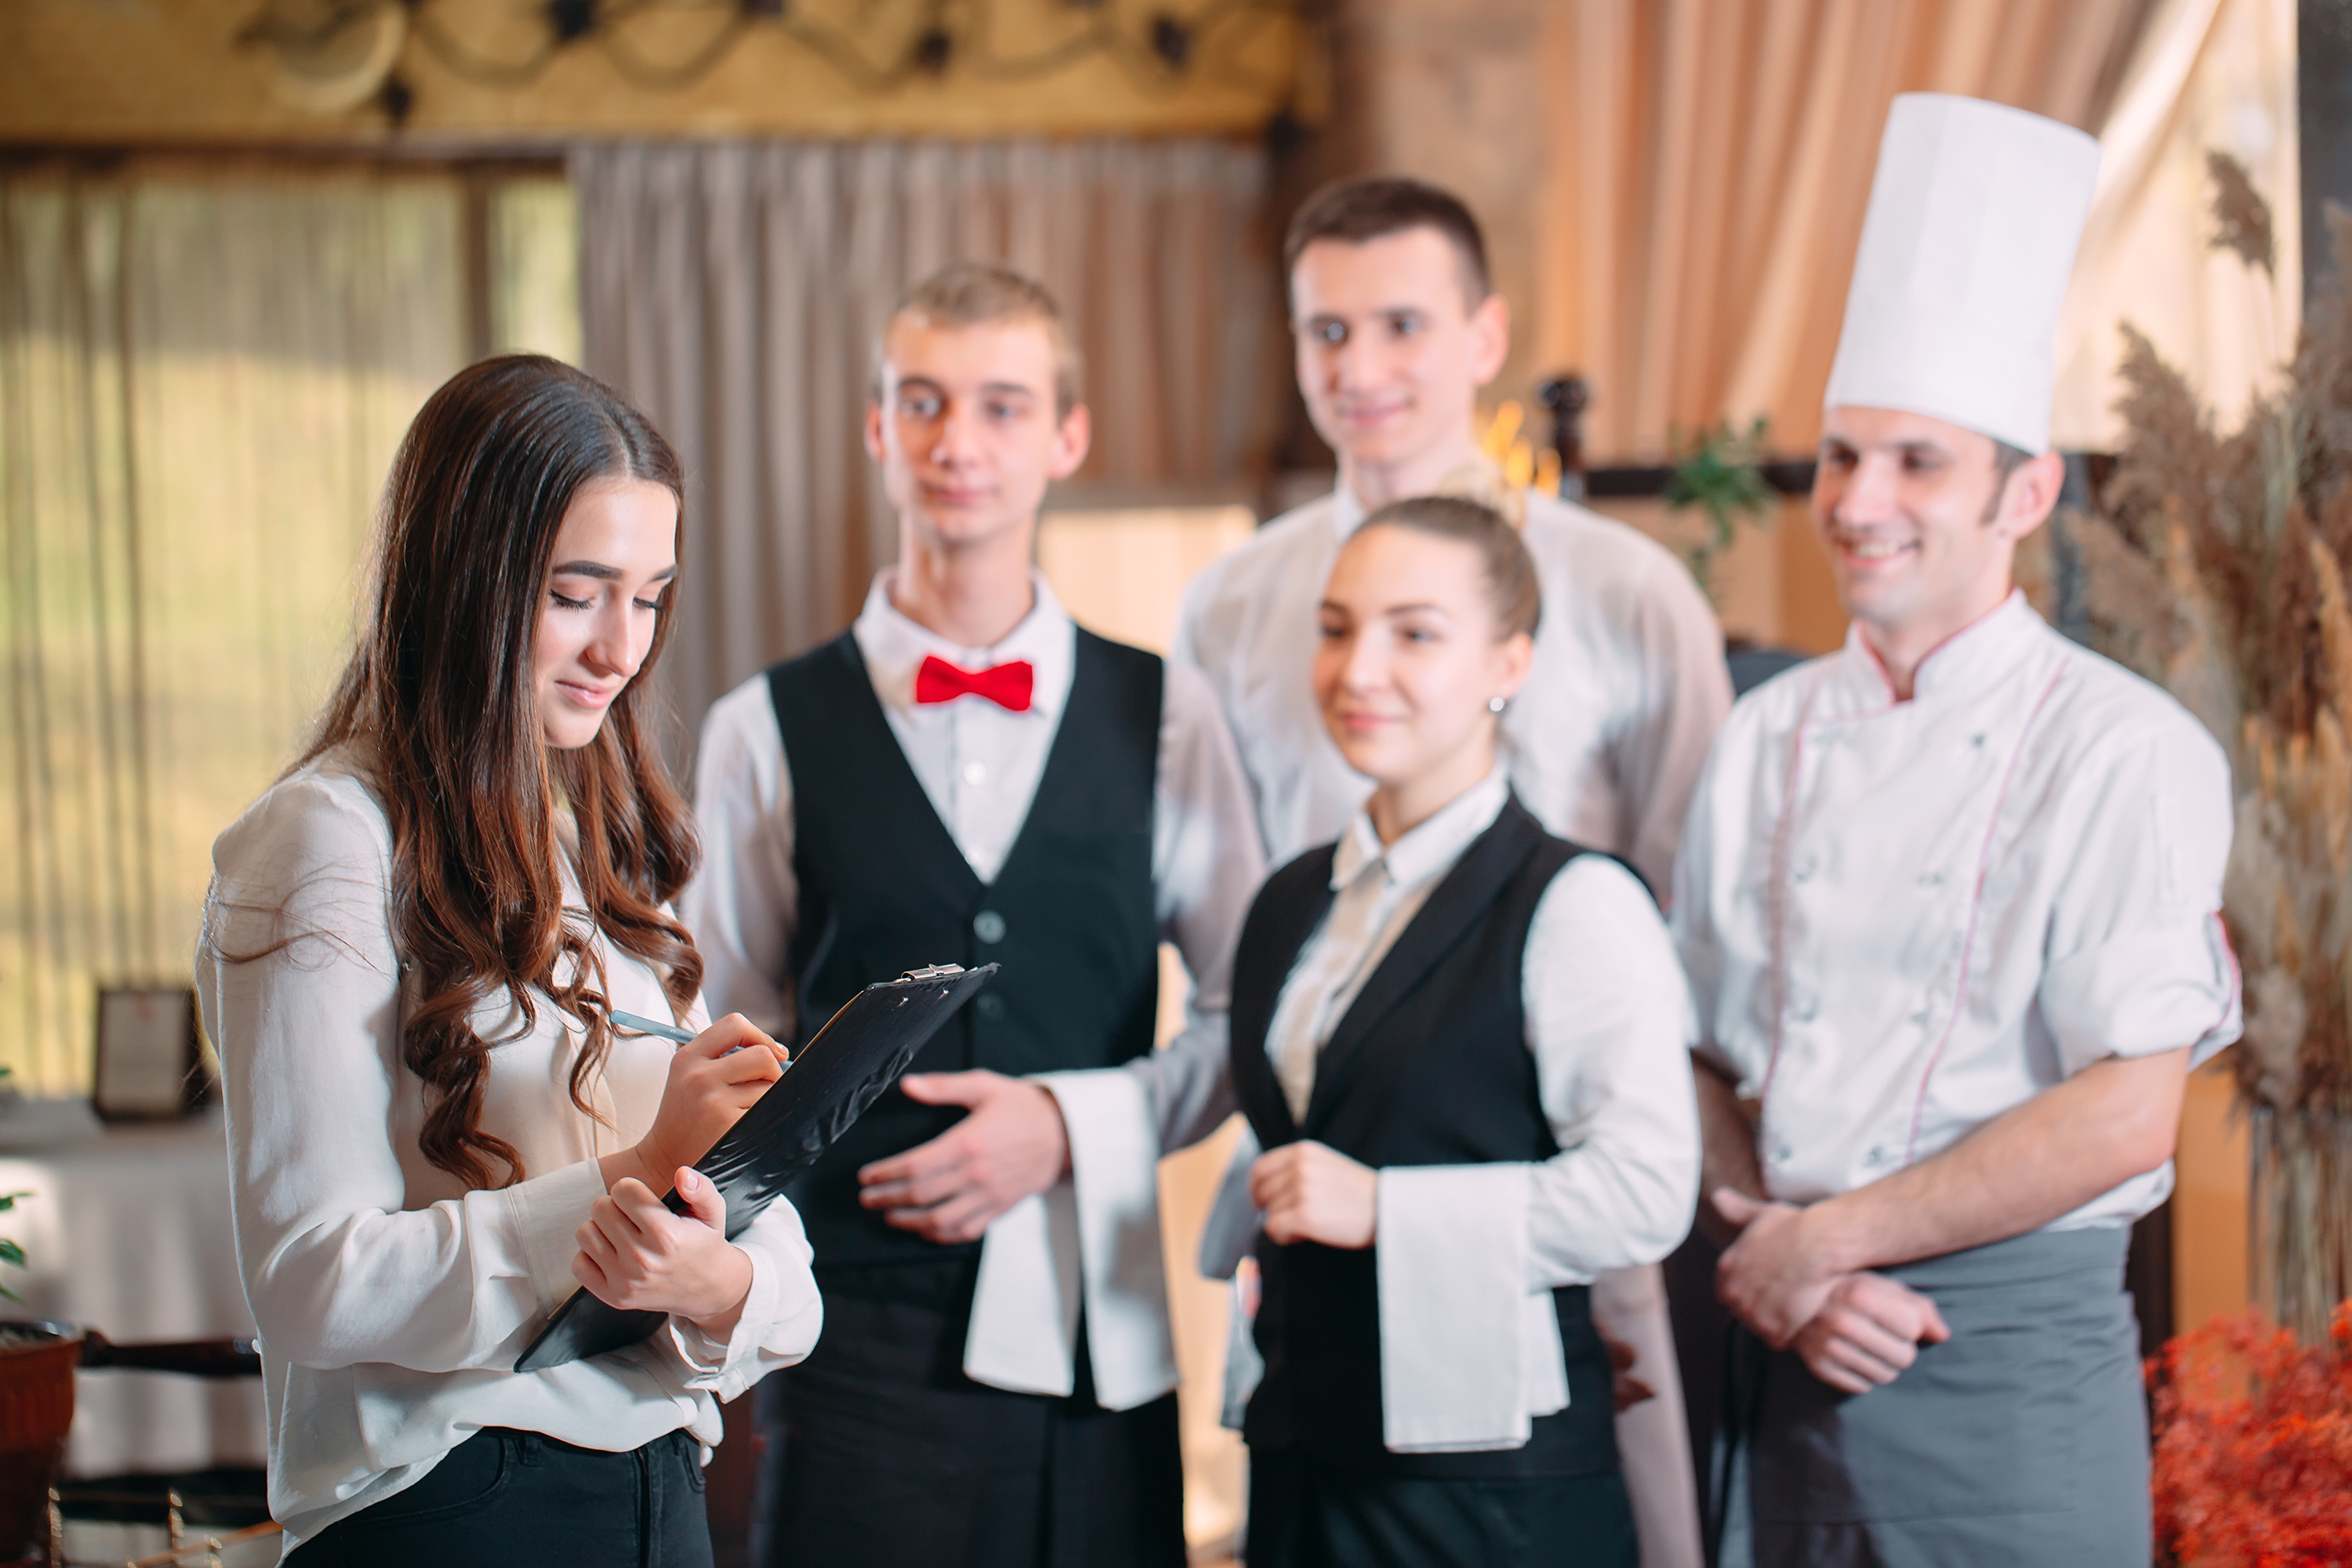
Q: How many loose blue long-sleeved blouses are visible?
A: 0